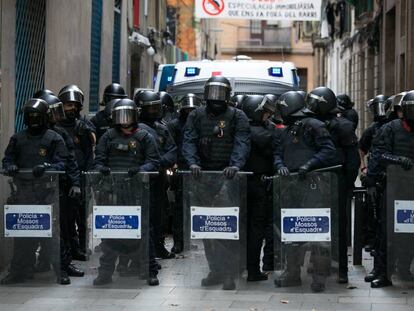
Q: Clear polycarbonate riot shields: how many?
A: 5